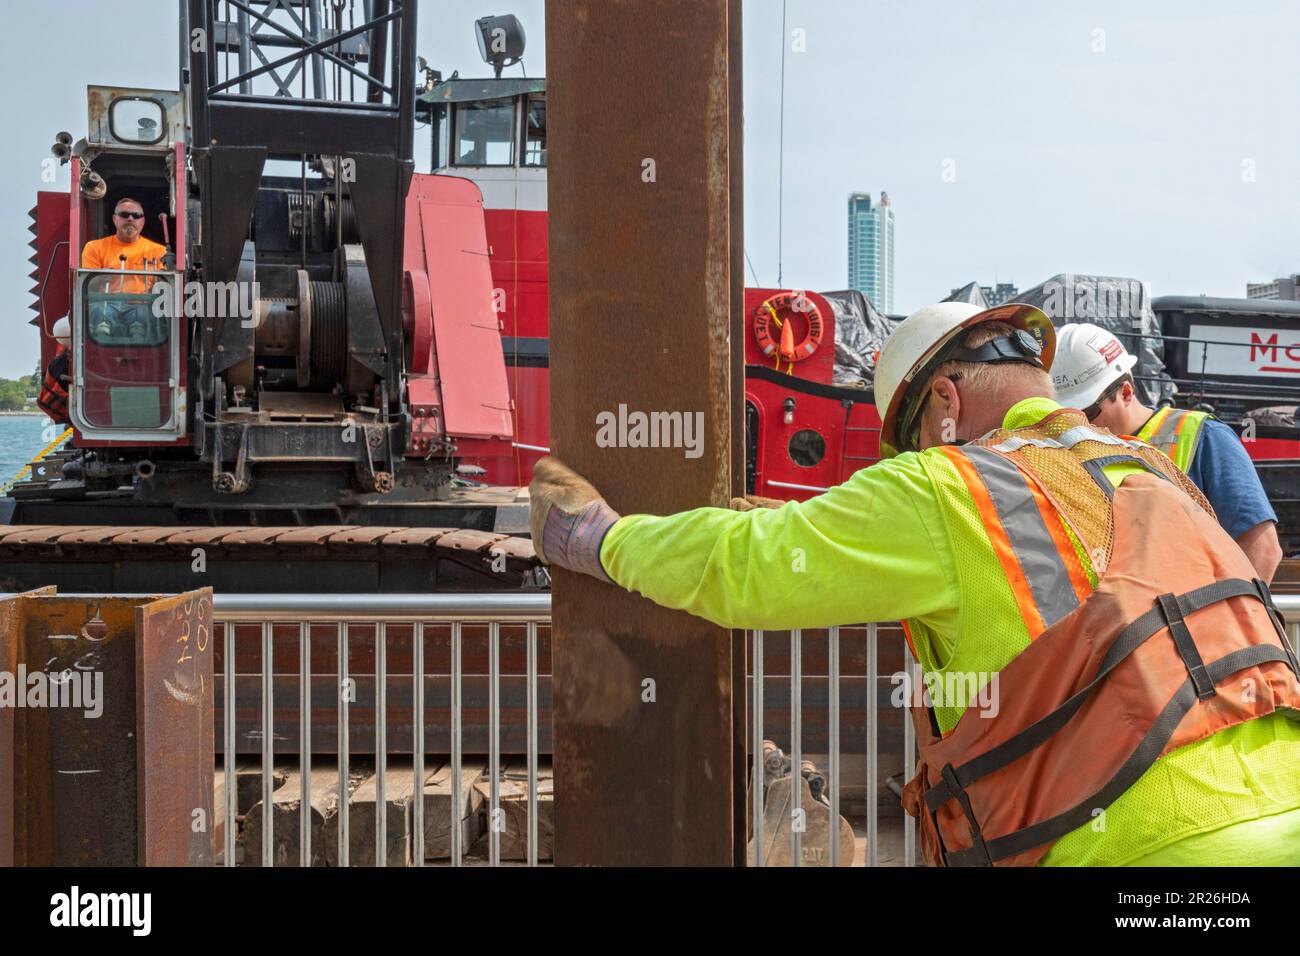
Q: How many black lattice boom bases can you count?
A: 1